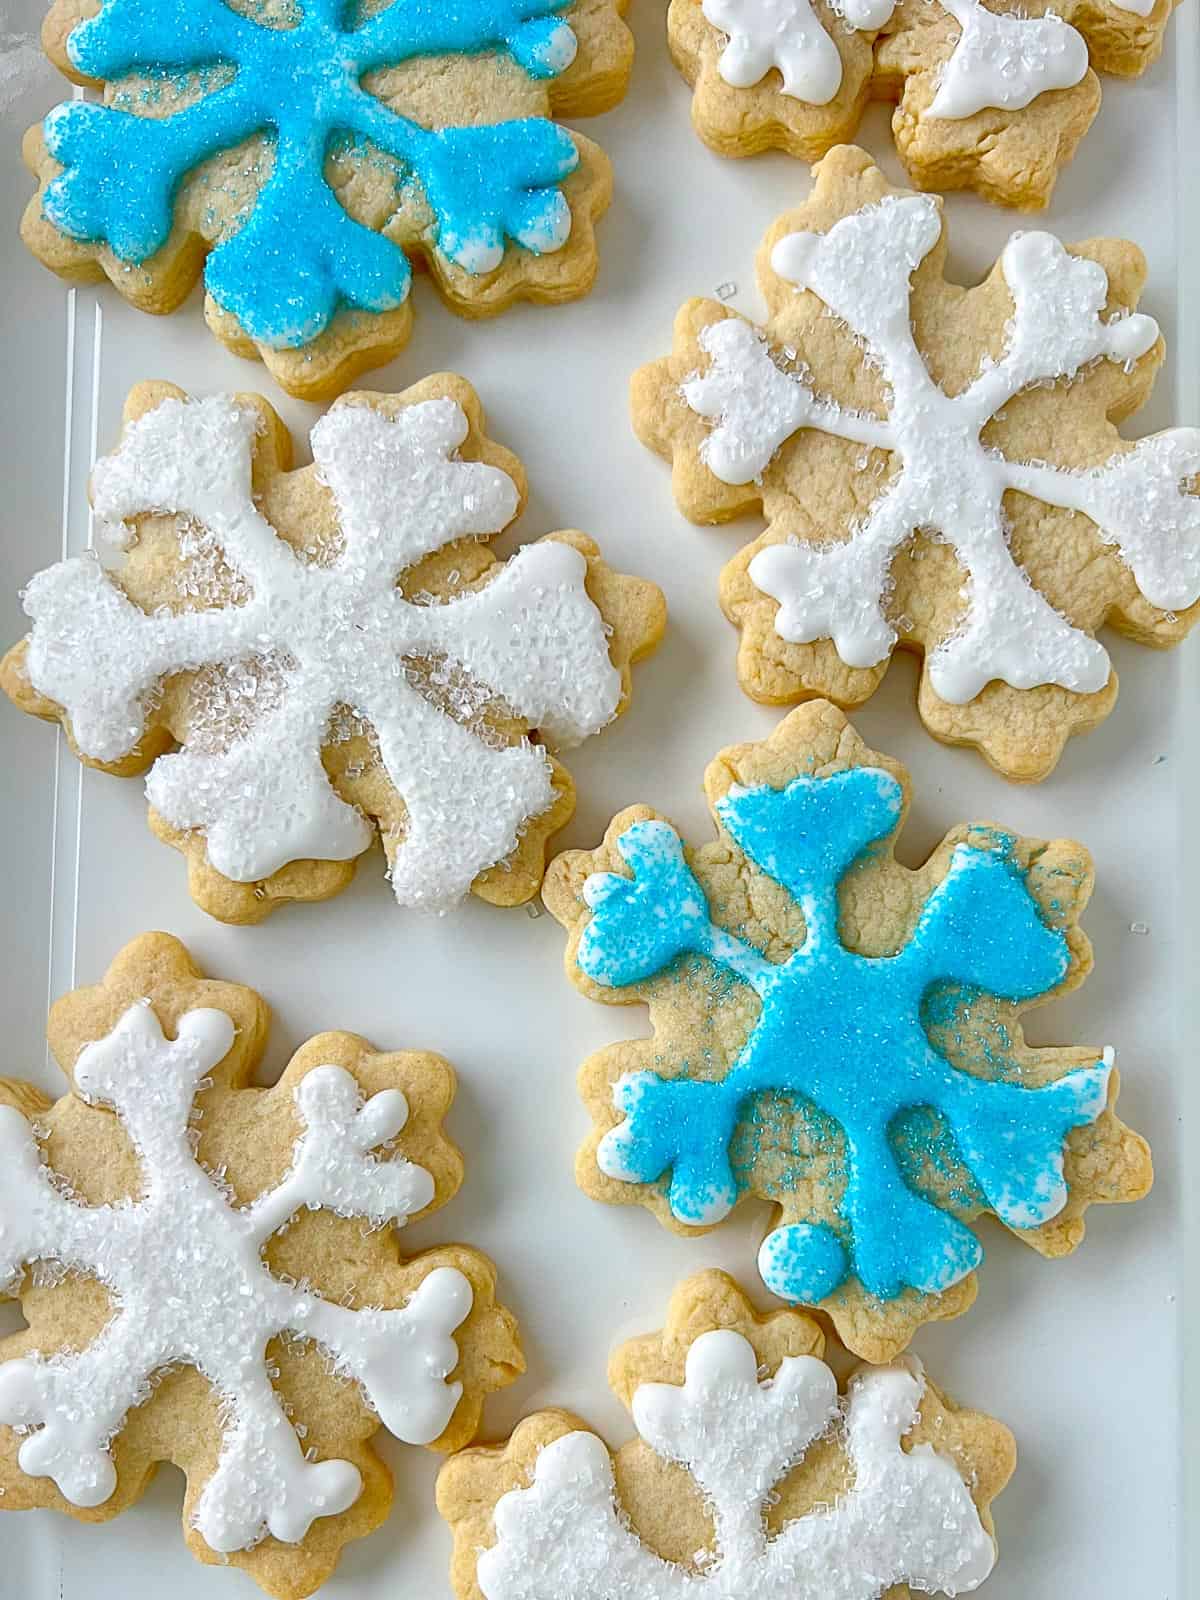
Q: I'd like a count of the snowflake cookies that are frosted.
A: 7